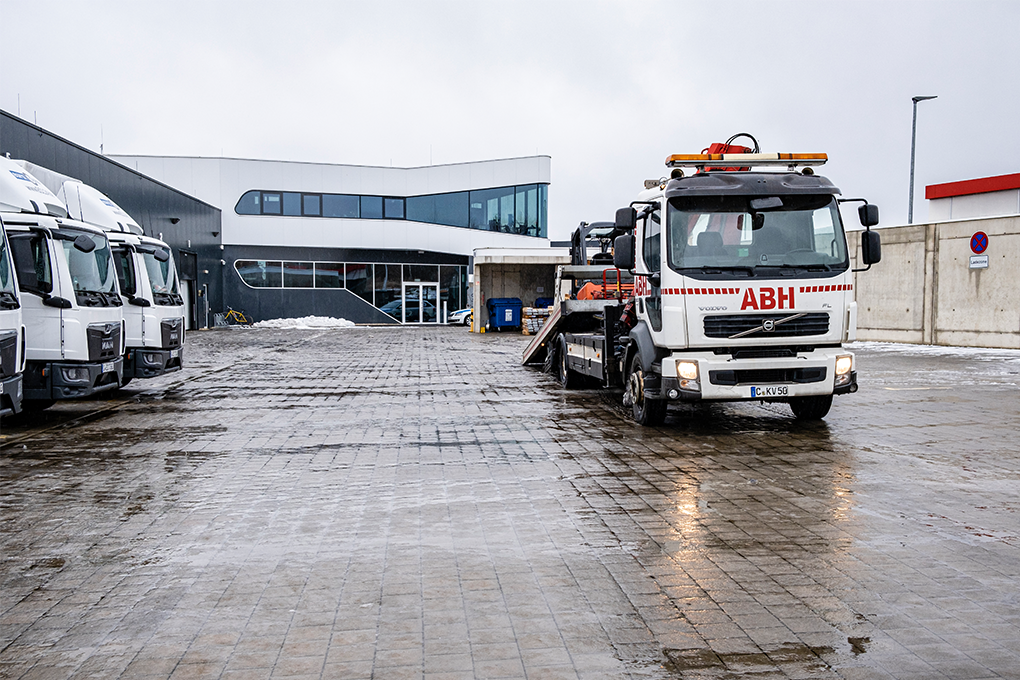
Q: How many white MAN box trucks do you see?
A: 3